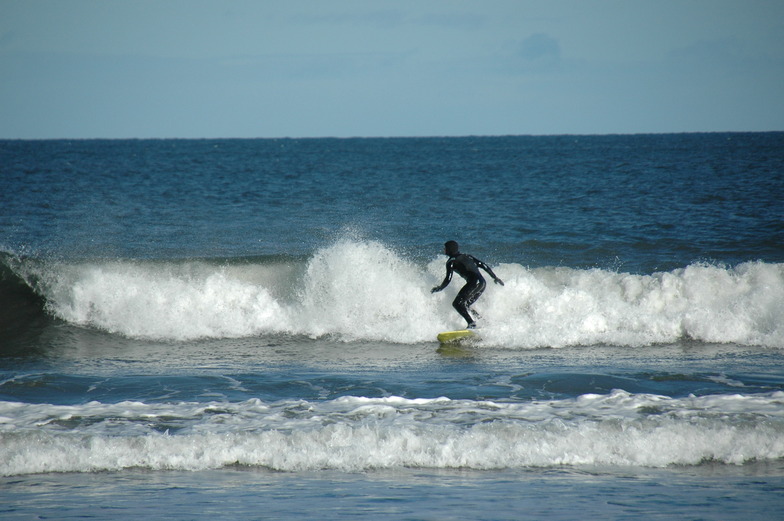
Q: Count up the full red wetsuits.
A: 0